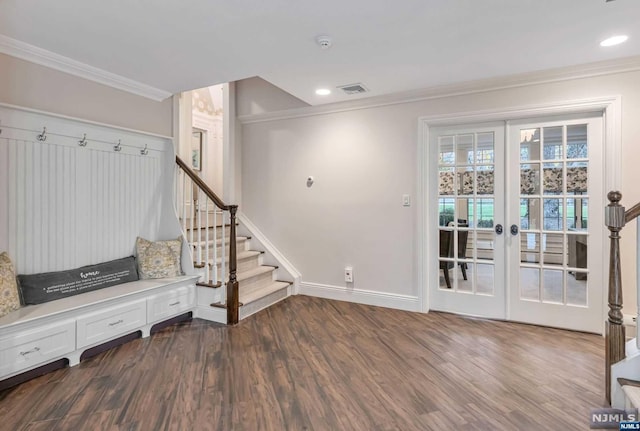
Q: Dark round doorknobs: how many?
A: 2